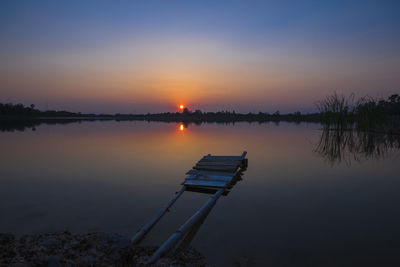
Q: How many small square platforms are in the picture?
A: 1